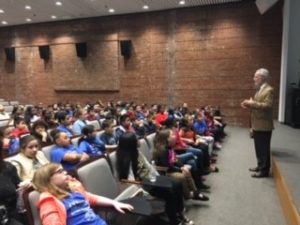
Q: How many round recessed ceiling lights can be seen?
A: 9